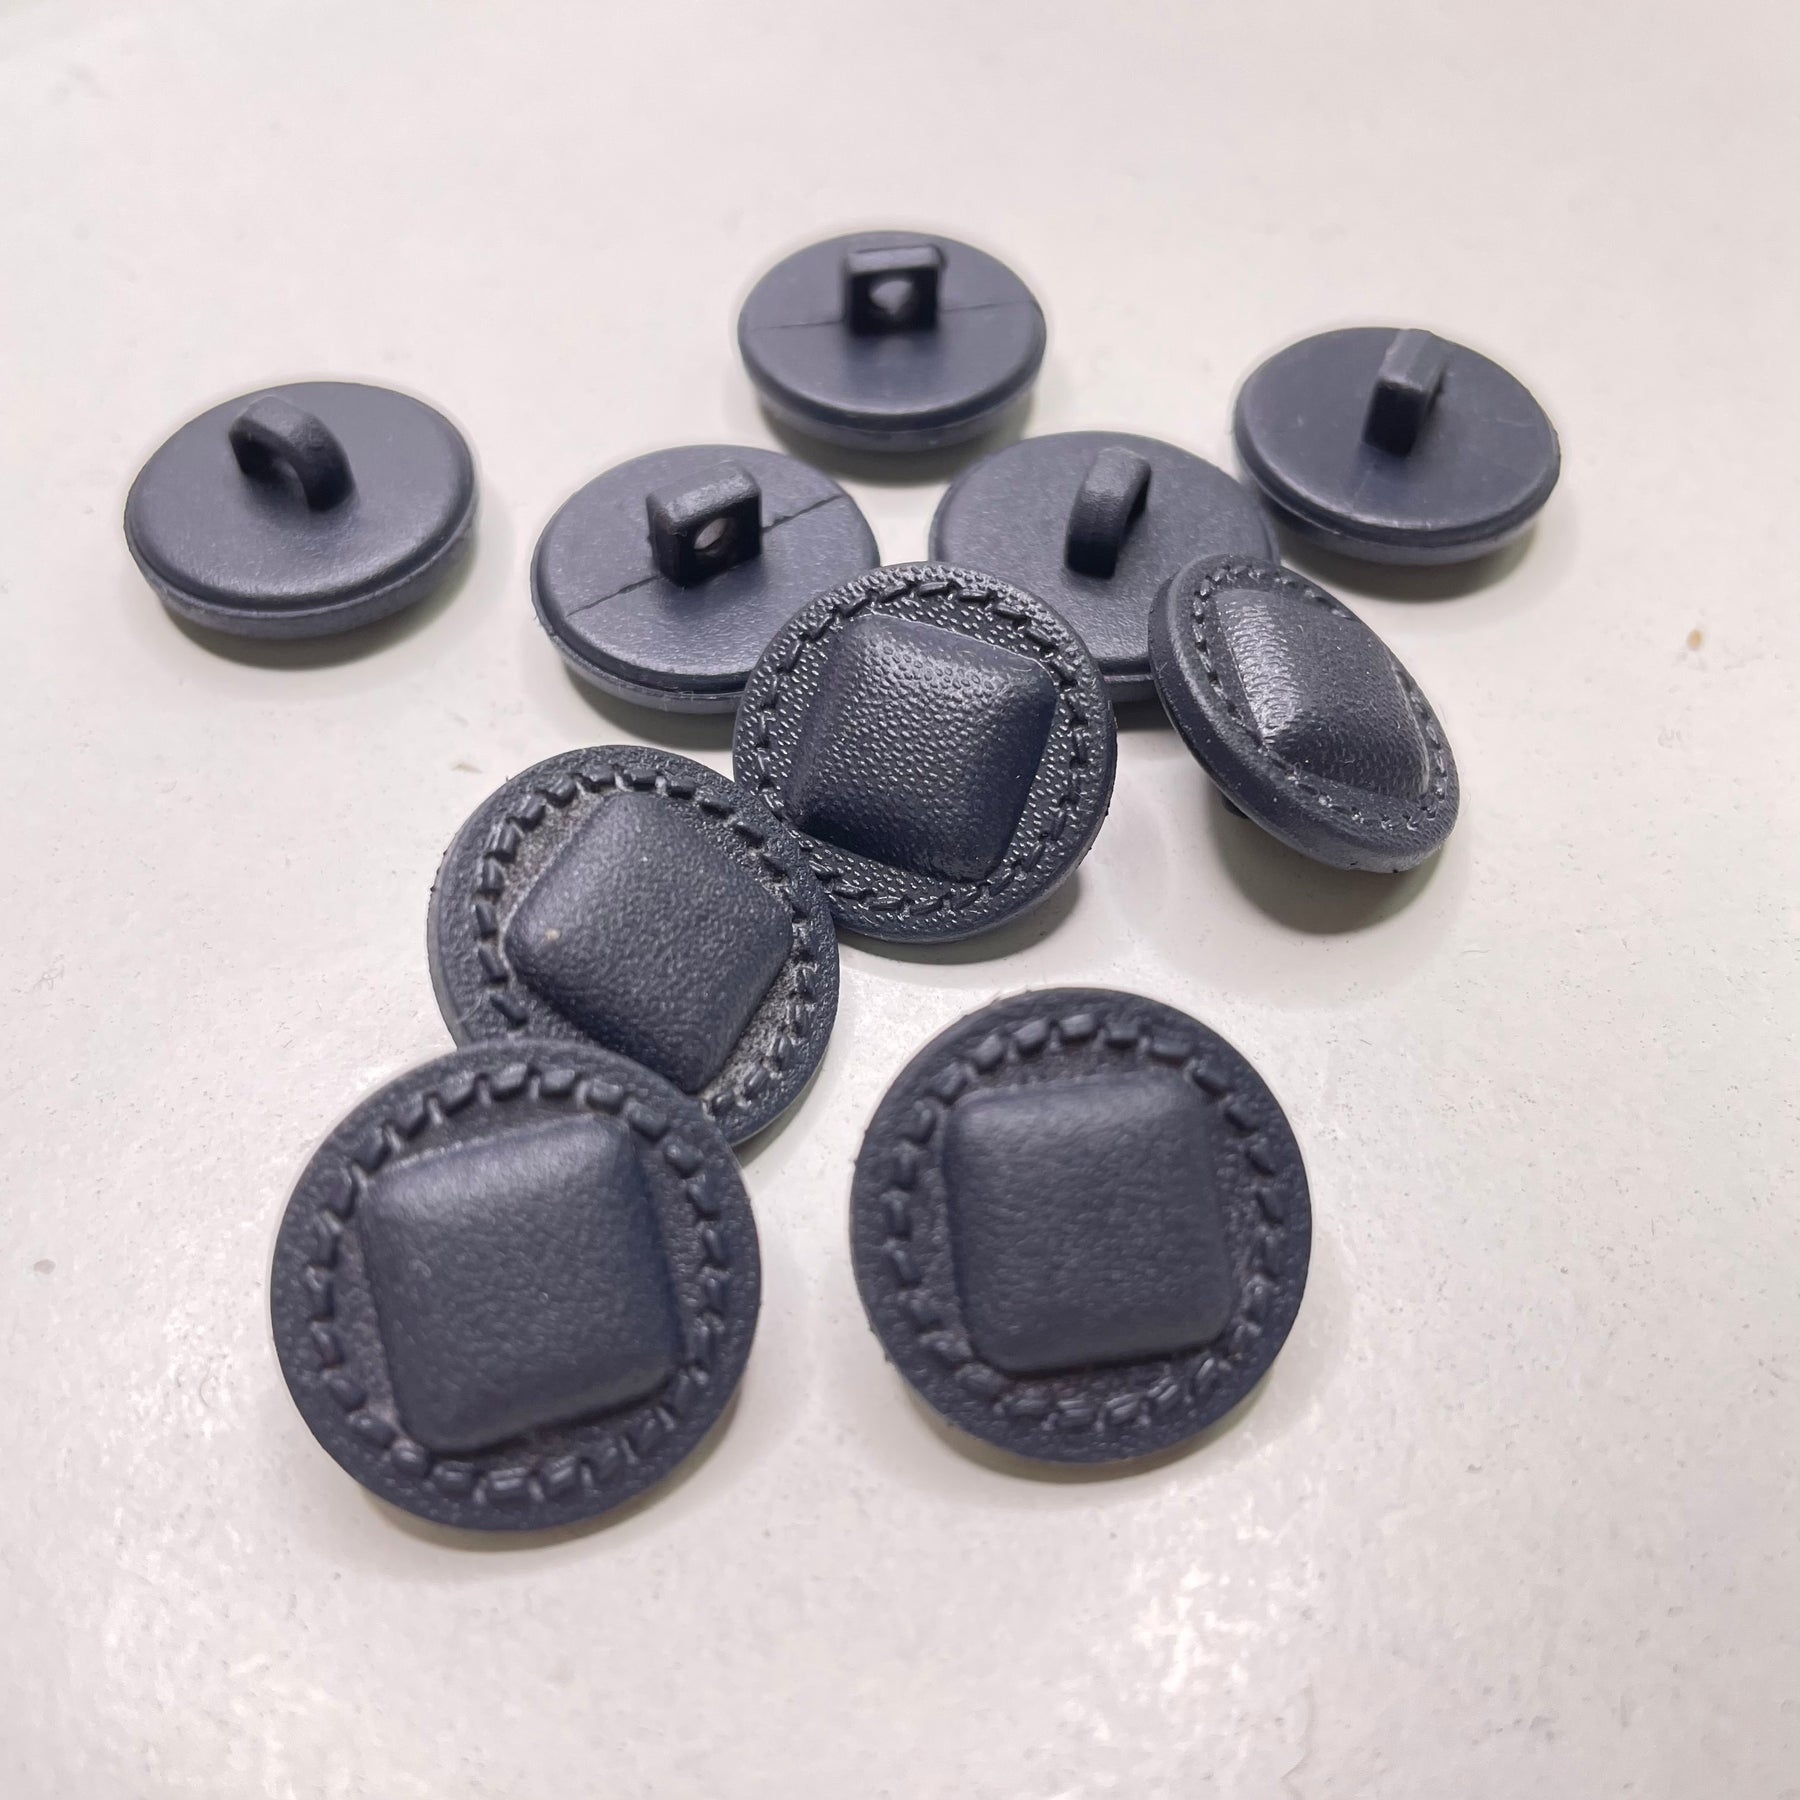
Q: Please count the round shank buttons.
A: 10